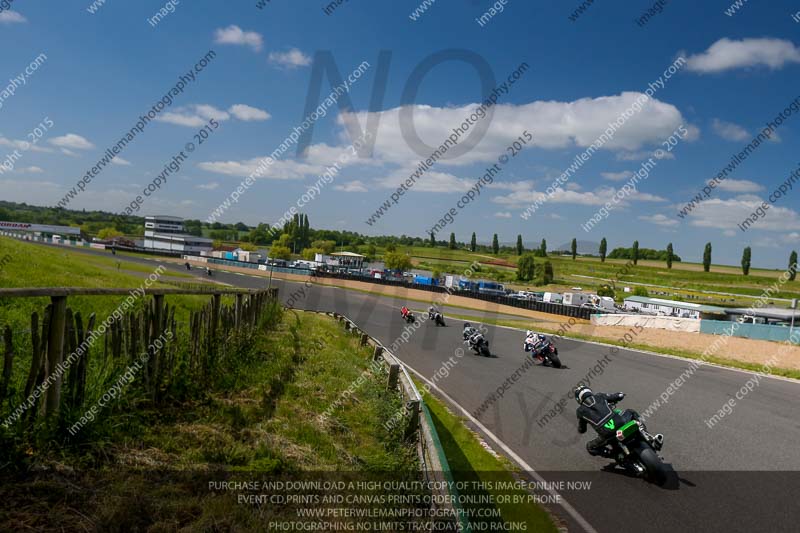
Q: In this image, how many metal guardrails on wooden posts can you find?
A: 1